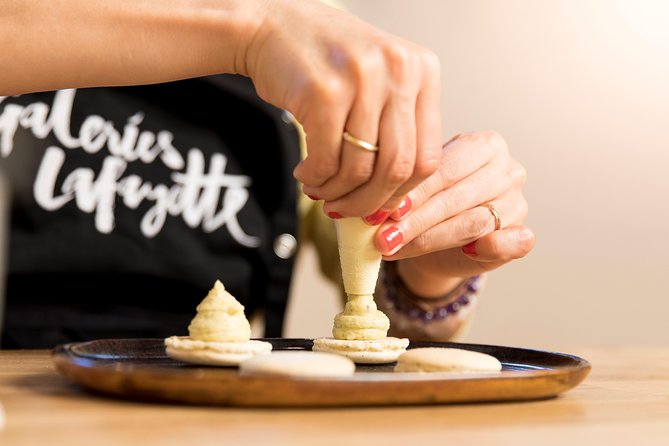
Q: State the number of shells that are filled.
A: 2